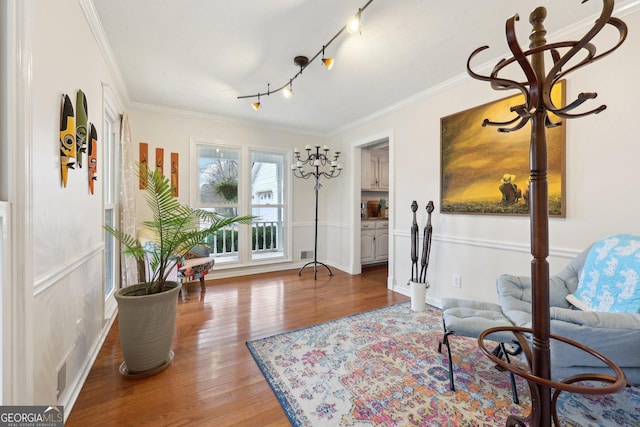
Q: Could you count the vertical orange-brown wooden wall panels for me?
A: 3